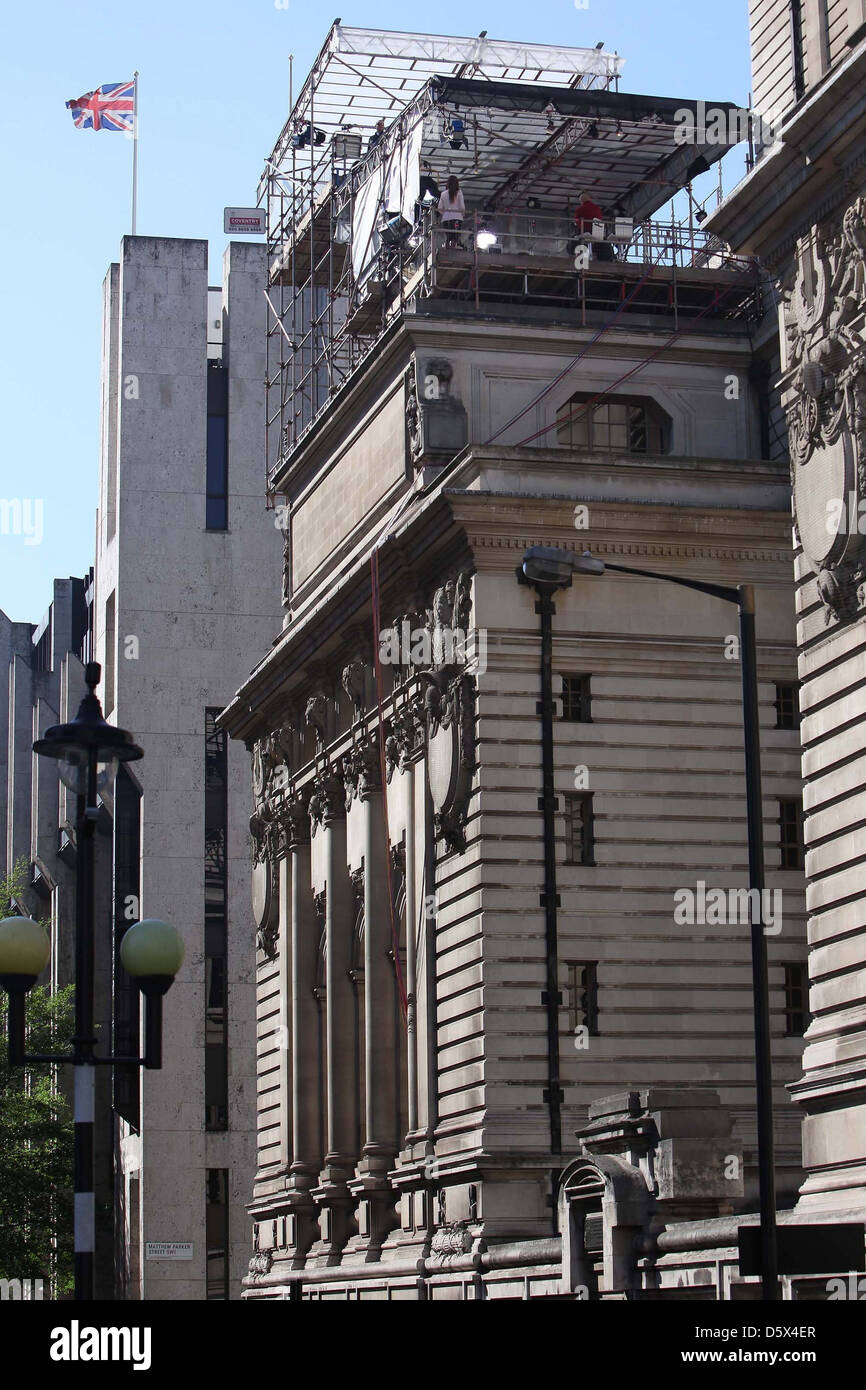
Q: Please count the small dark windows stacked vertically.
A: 6